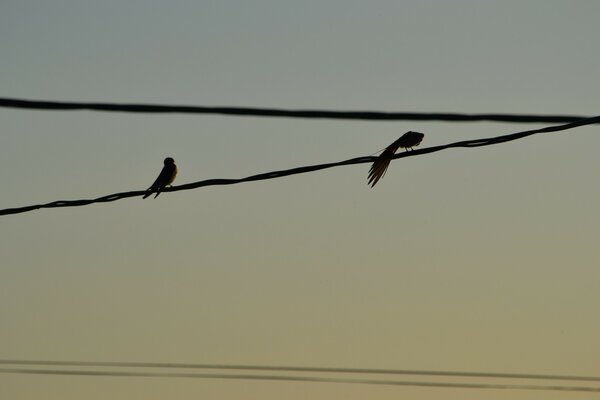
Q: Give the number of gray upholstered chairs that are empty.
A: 0